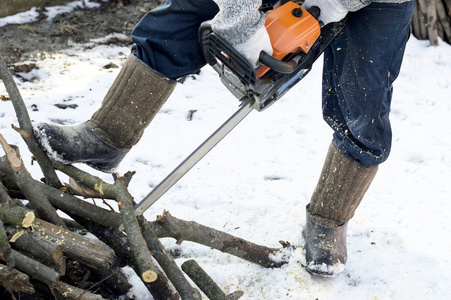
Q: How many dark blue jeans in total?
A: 1